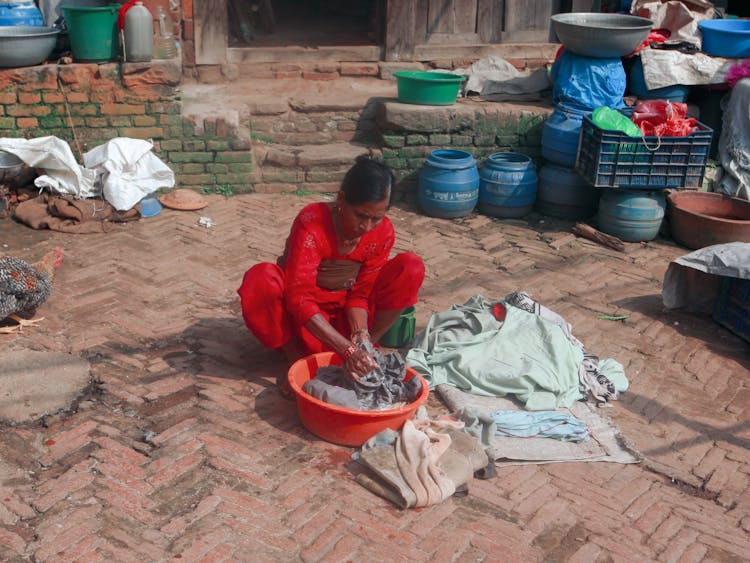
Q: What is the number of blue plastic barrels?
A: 5